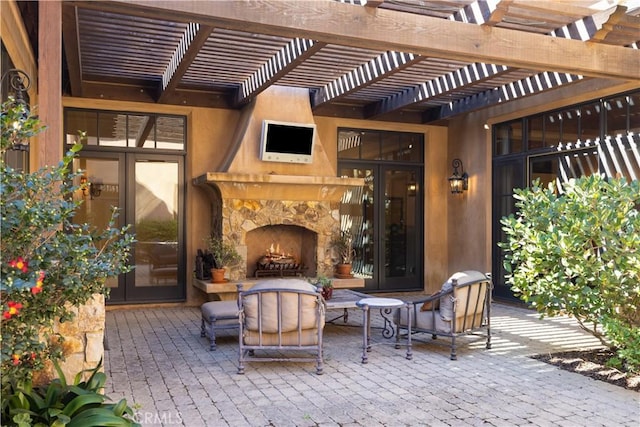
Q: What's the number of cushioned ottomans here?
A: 1